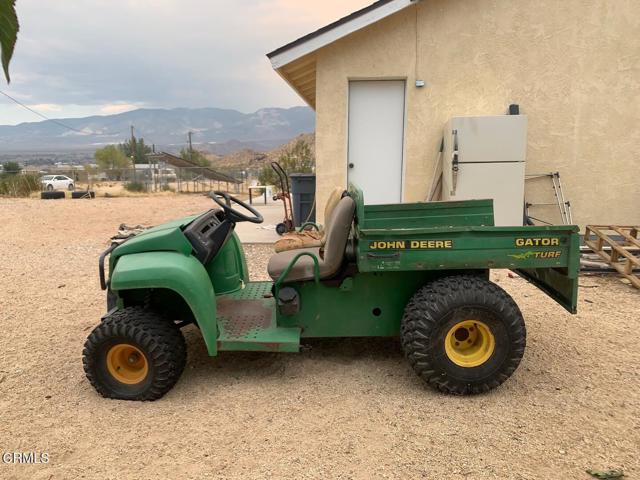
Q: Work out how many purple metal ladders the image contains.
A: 0